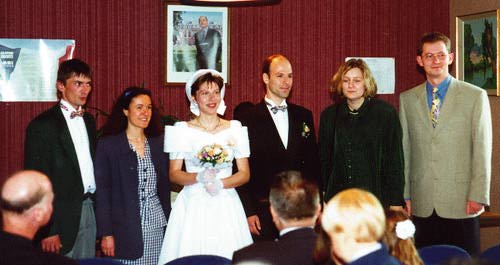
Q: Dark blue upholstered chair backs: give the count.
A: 4